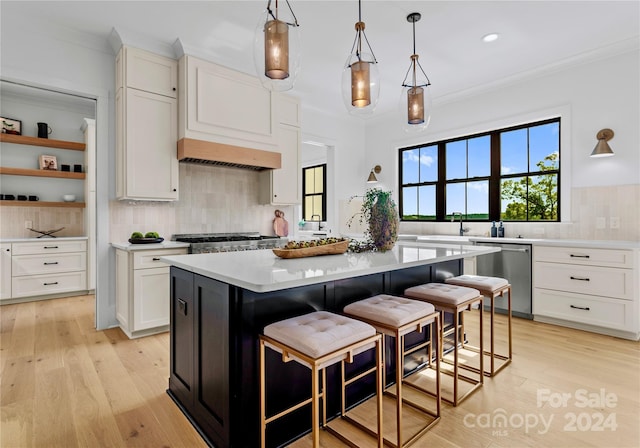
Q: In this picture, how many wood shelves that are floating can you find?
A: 3